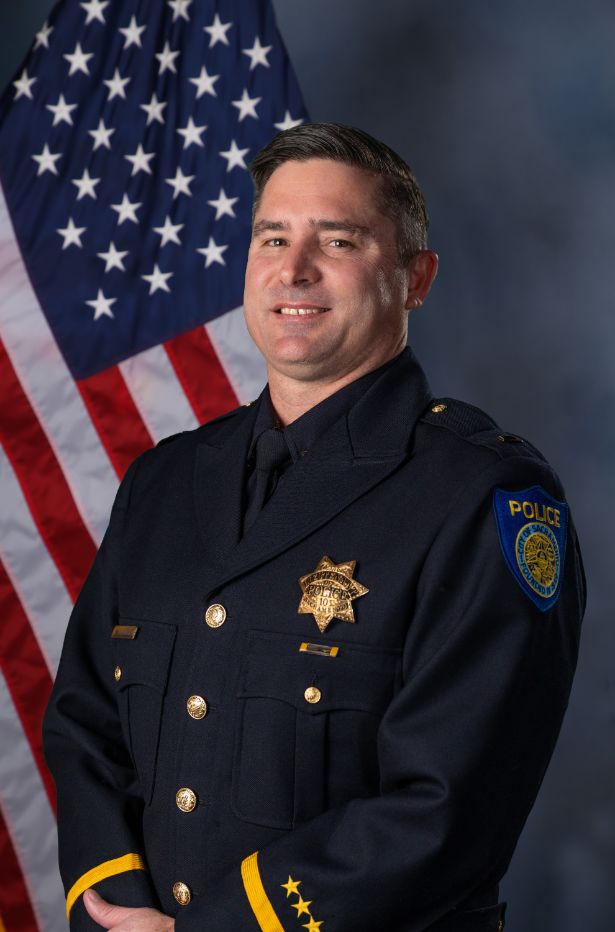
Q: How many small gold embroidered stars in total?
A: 3